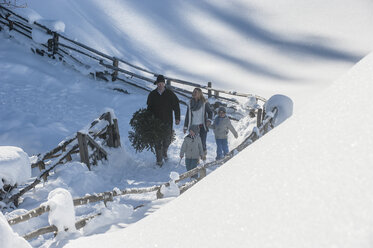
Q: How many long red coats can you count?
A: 0